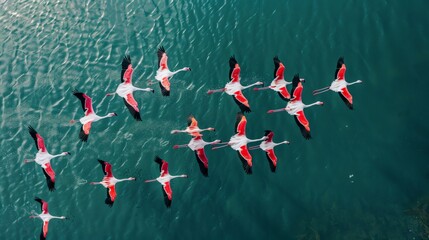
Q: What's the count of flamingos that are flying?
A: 15